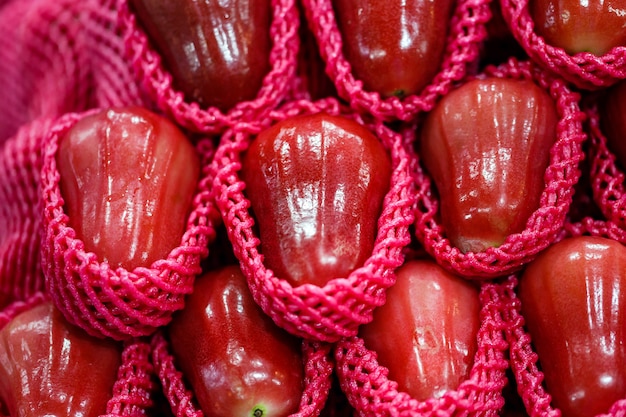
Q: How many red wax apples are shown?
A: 11